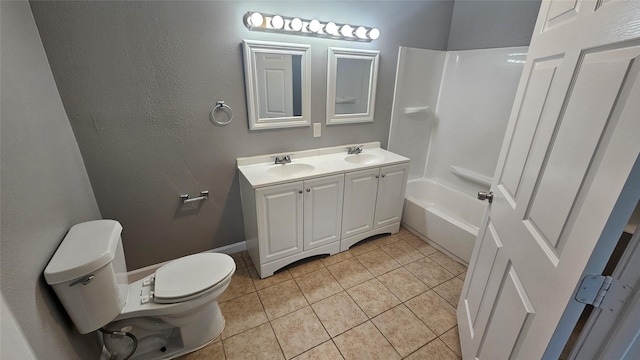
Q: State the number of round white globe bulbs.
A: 8